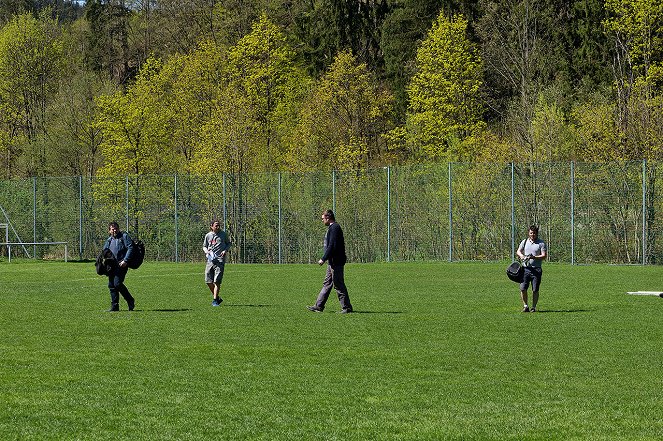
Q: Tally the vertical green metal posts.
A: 12